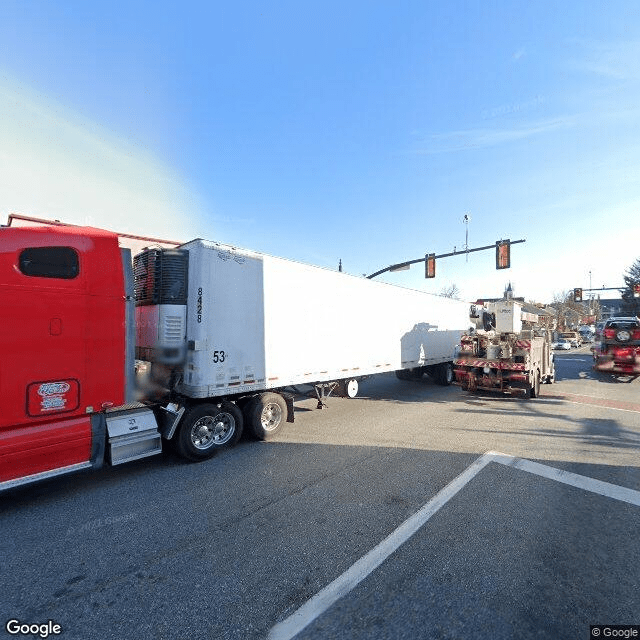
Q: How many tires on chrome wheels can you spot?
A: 3